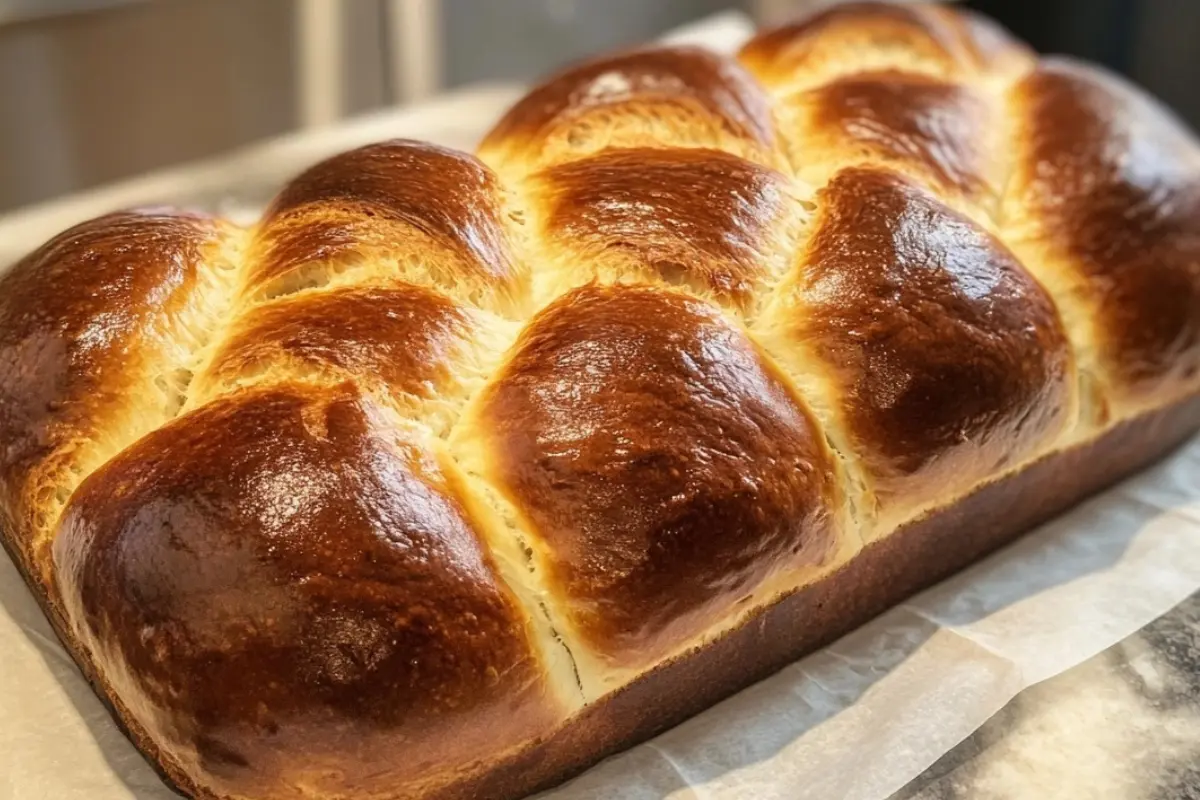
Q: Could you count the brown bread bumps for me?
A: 11